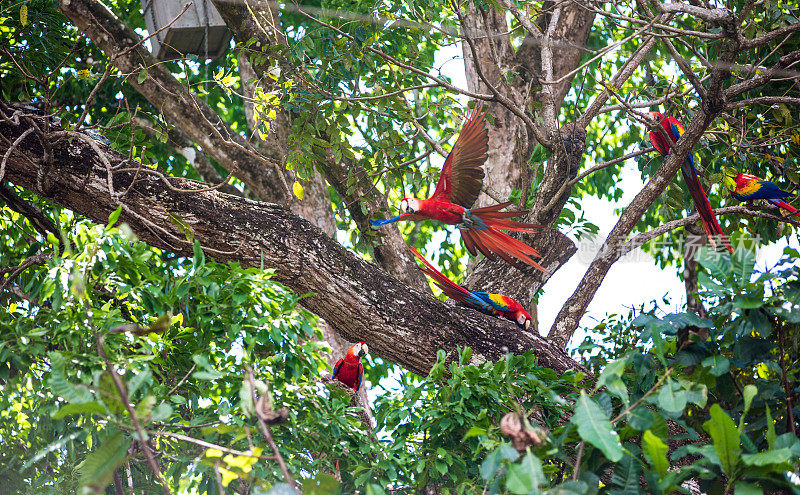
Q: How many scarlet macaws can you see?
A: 5